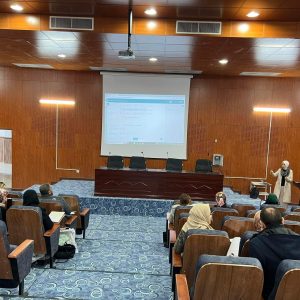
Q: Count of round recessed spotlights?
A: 6